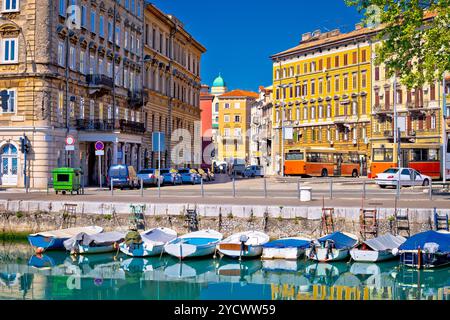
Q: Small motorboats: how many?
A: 9